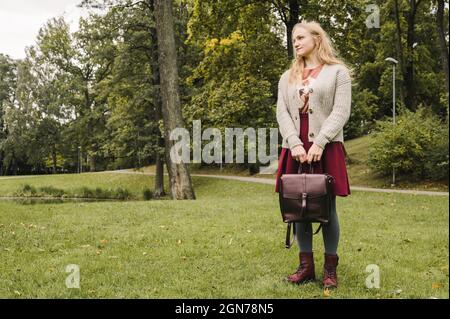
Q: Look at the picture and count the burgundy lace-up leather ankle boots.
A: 2